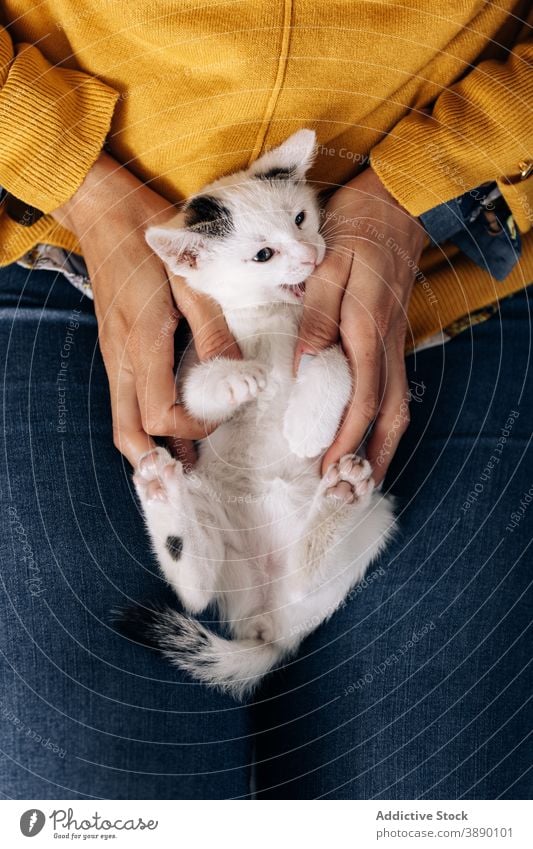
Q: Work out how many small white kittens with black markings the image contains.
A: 1